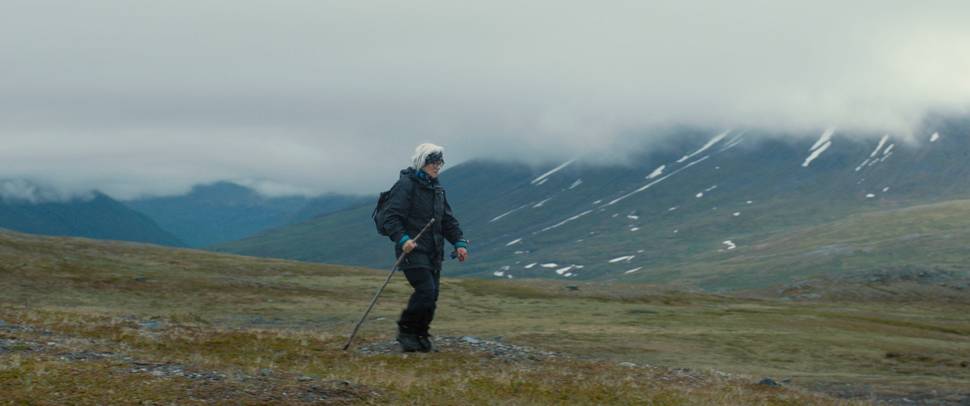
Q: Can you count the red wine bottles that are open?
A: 0